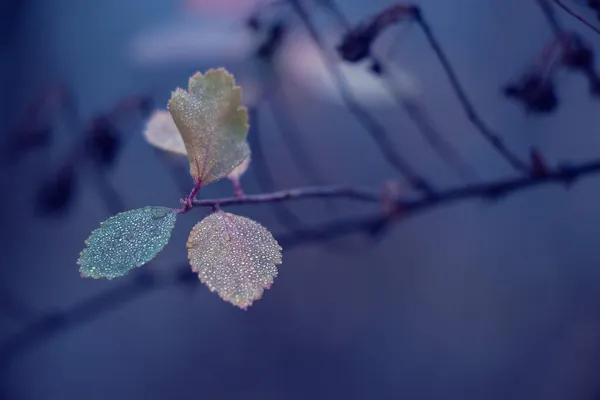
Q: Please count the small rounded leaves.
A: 4